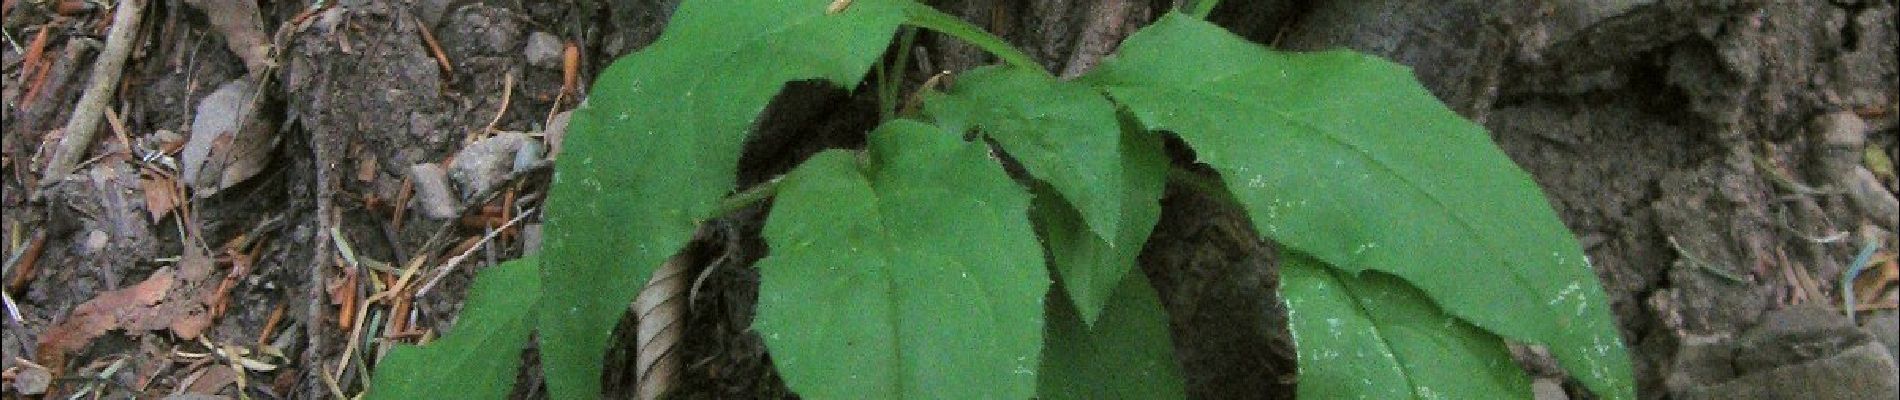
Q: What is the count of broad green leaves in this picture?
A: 8